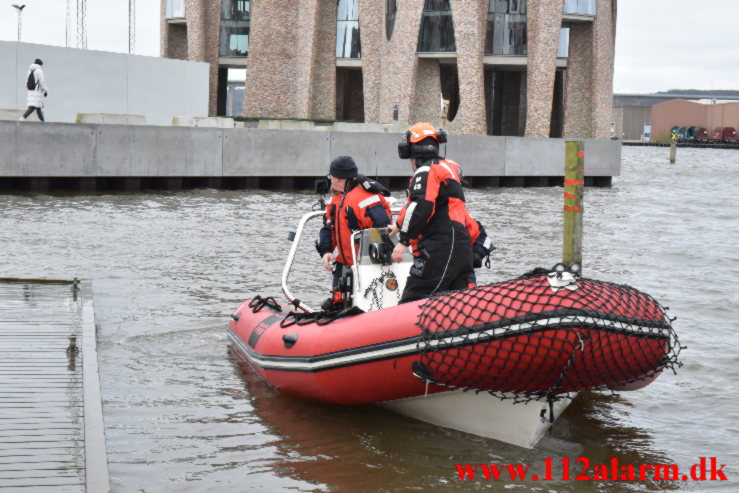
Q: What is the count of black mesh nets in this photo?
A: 1